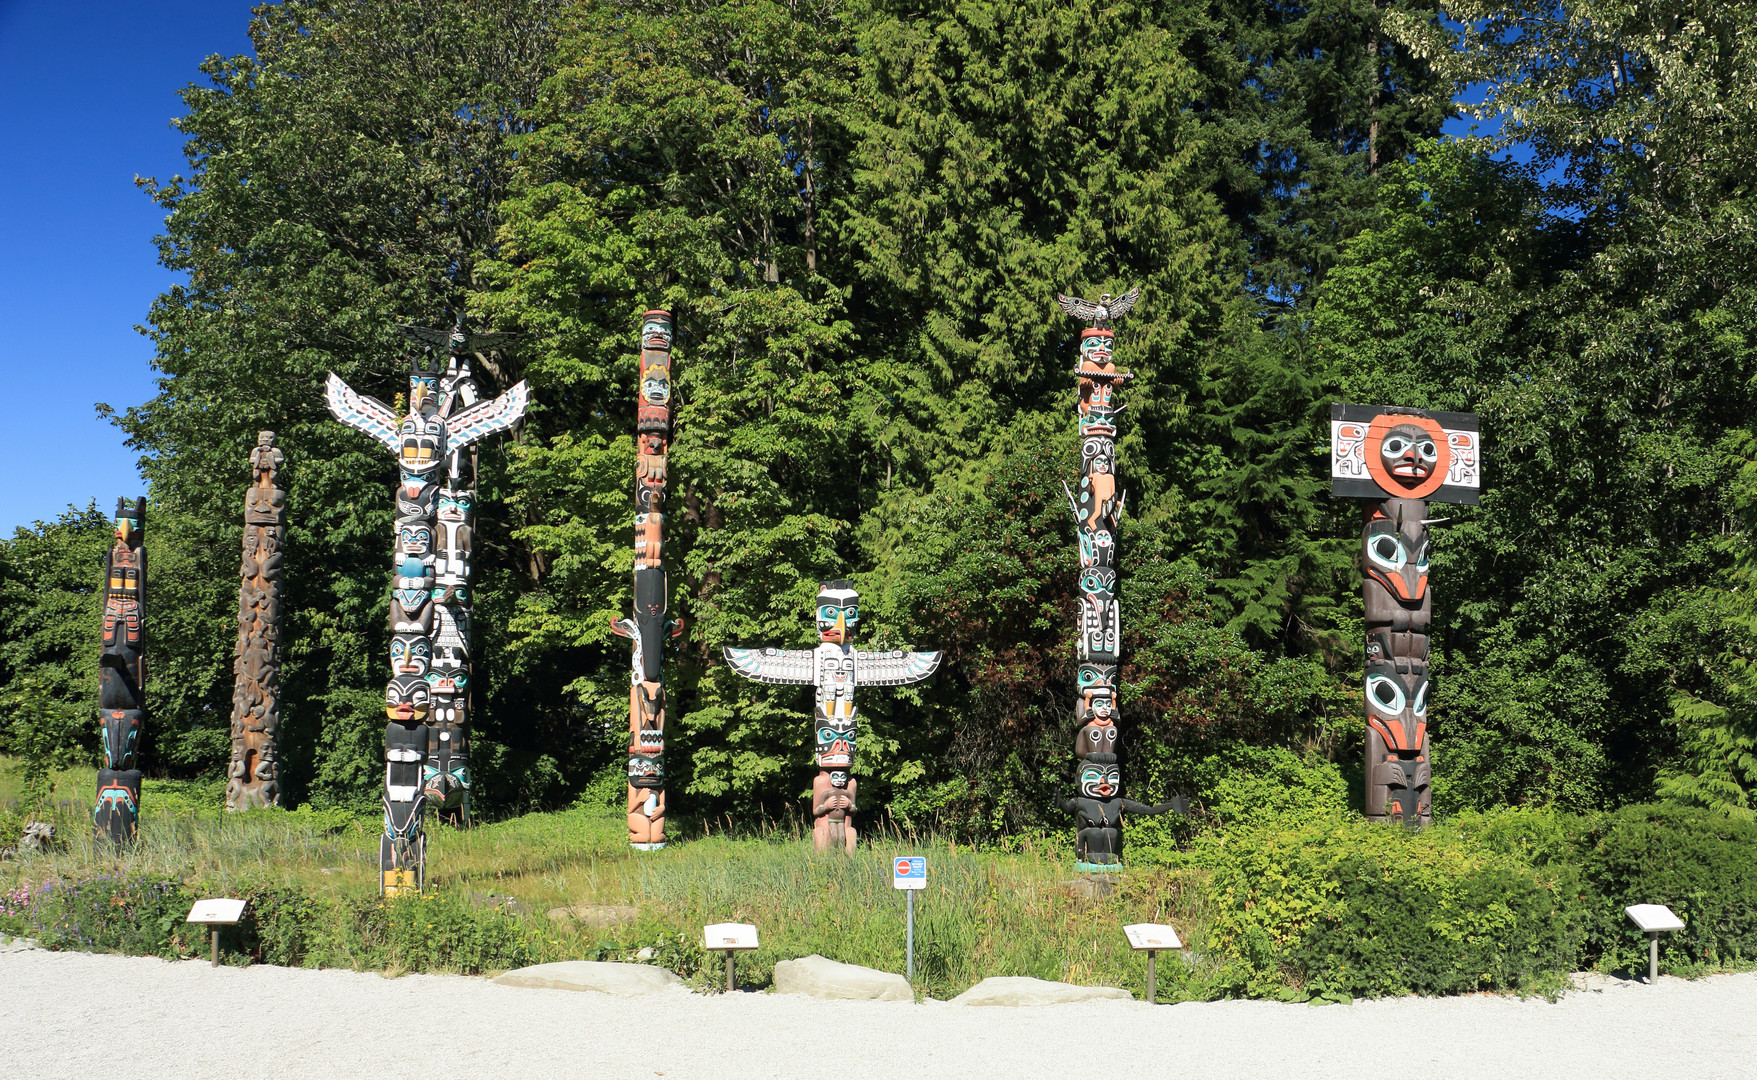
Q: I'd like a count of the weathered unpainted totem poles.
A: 1